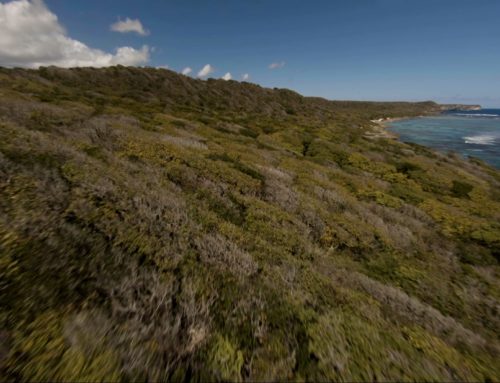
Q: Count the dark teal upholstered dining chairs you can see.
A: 0